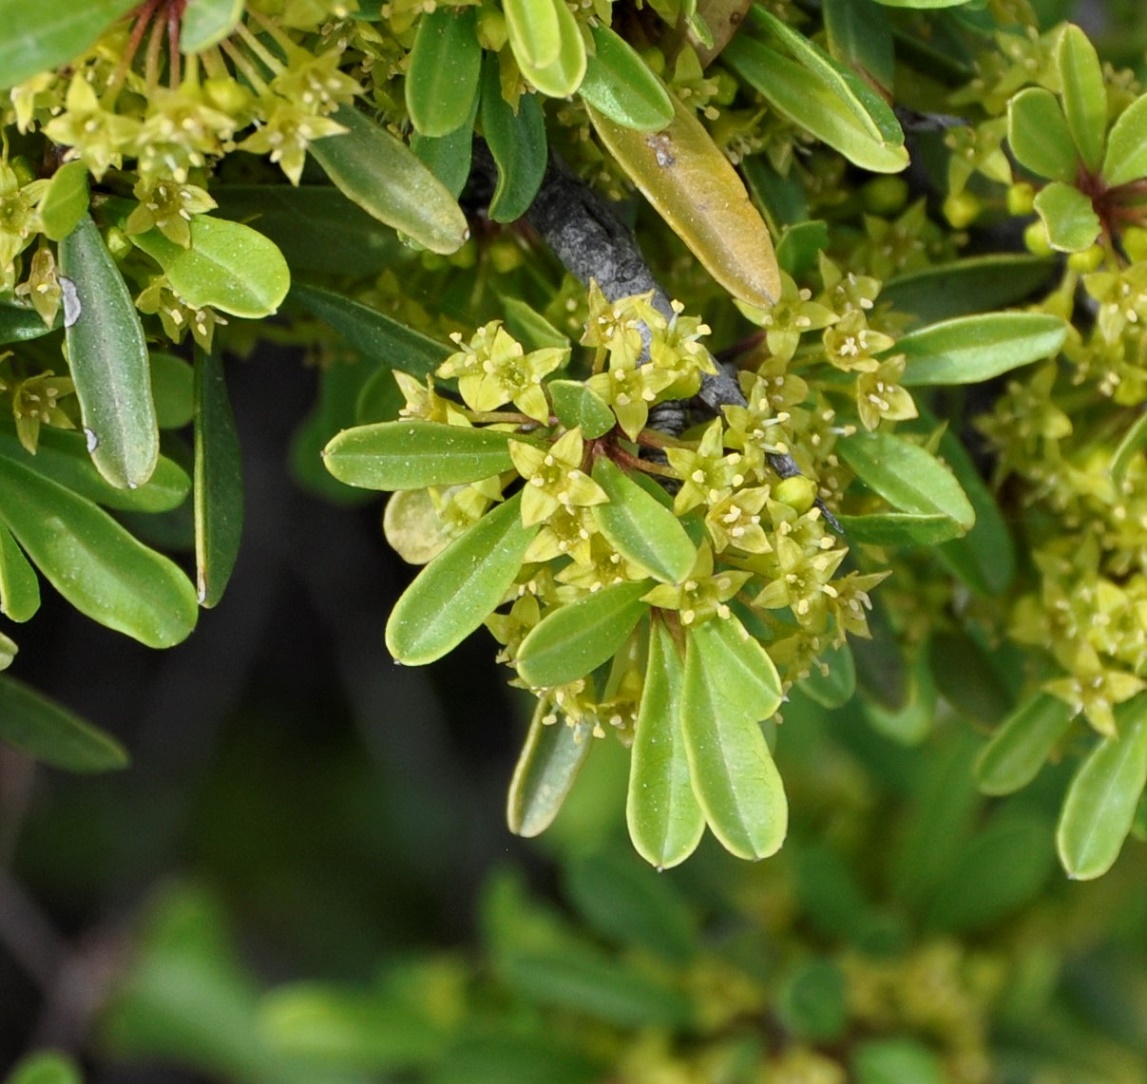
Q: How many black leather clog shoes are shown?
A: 0